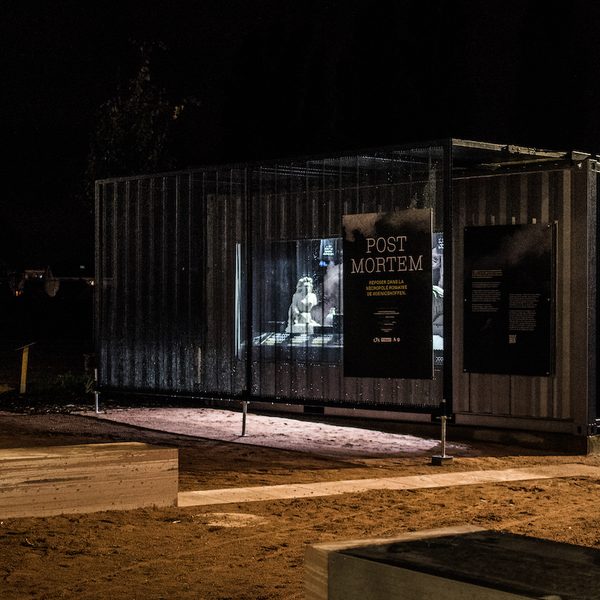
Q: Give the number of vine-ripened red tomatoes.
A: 0